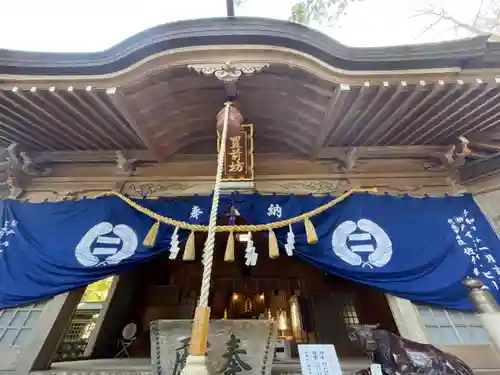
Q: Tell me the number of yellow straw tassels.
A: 5